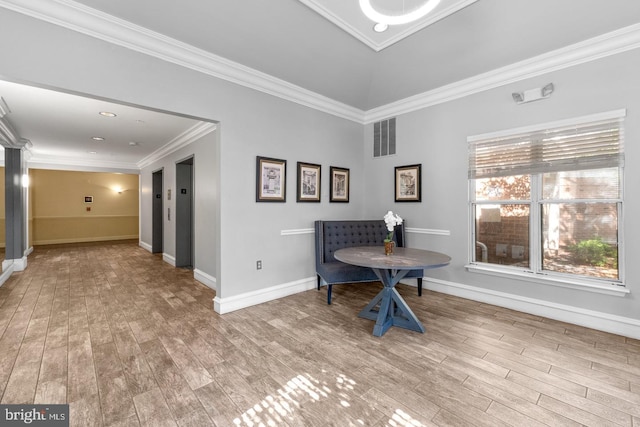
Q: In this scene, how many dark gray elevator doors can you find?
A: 2